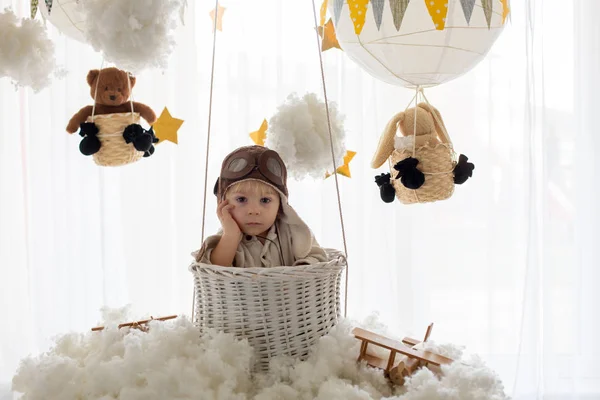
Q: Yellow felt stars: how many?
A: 5